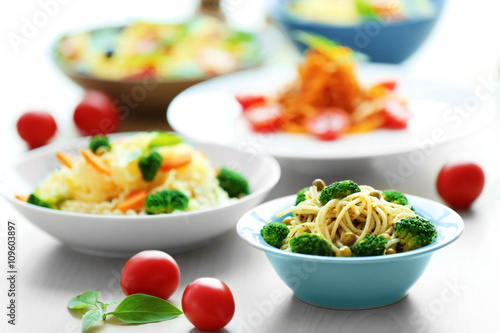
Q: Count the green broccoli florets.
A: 12